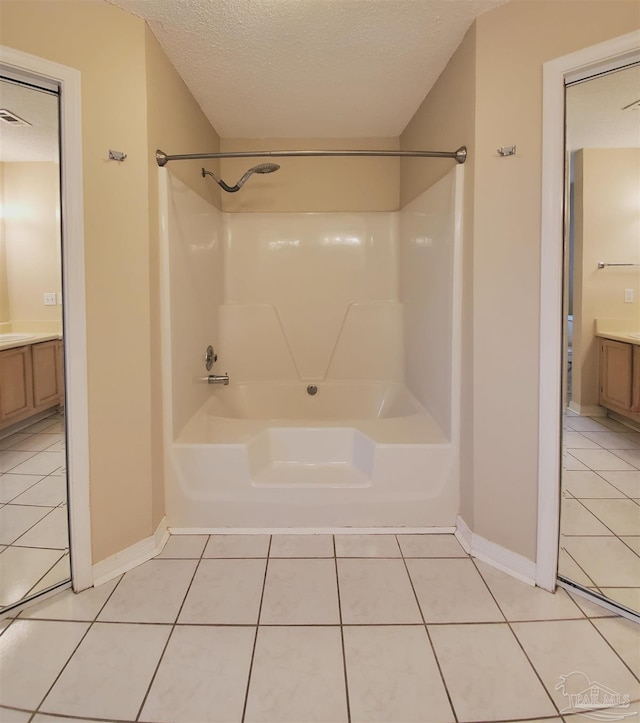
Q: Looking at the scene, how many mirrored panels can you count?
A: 2